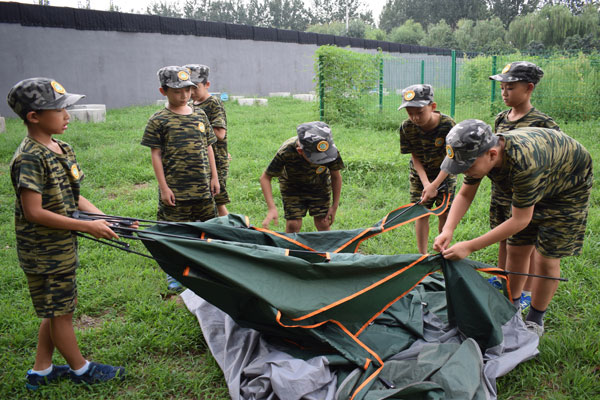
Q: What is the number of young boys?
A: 7